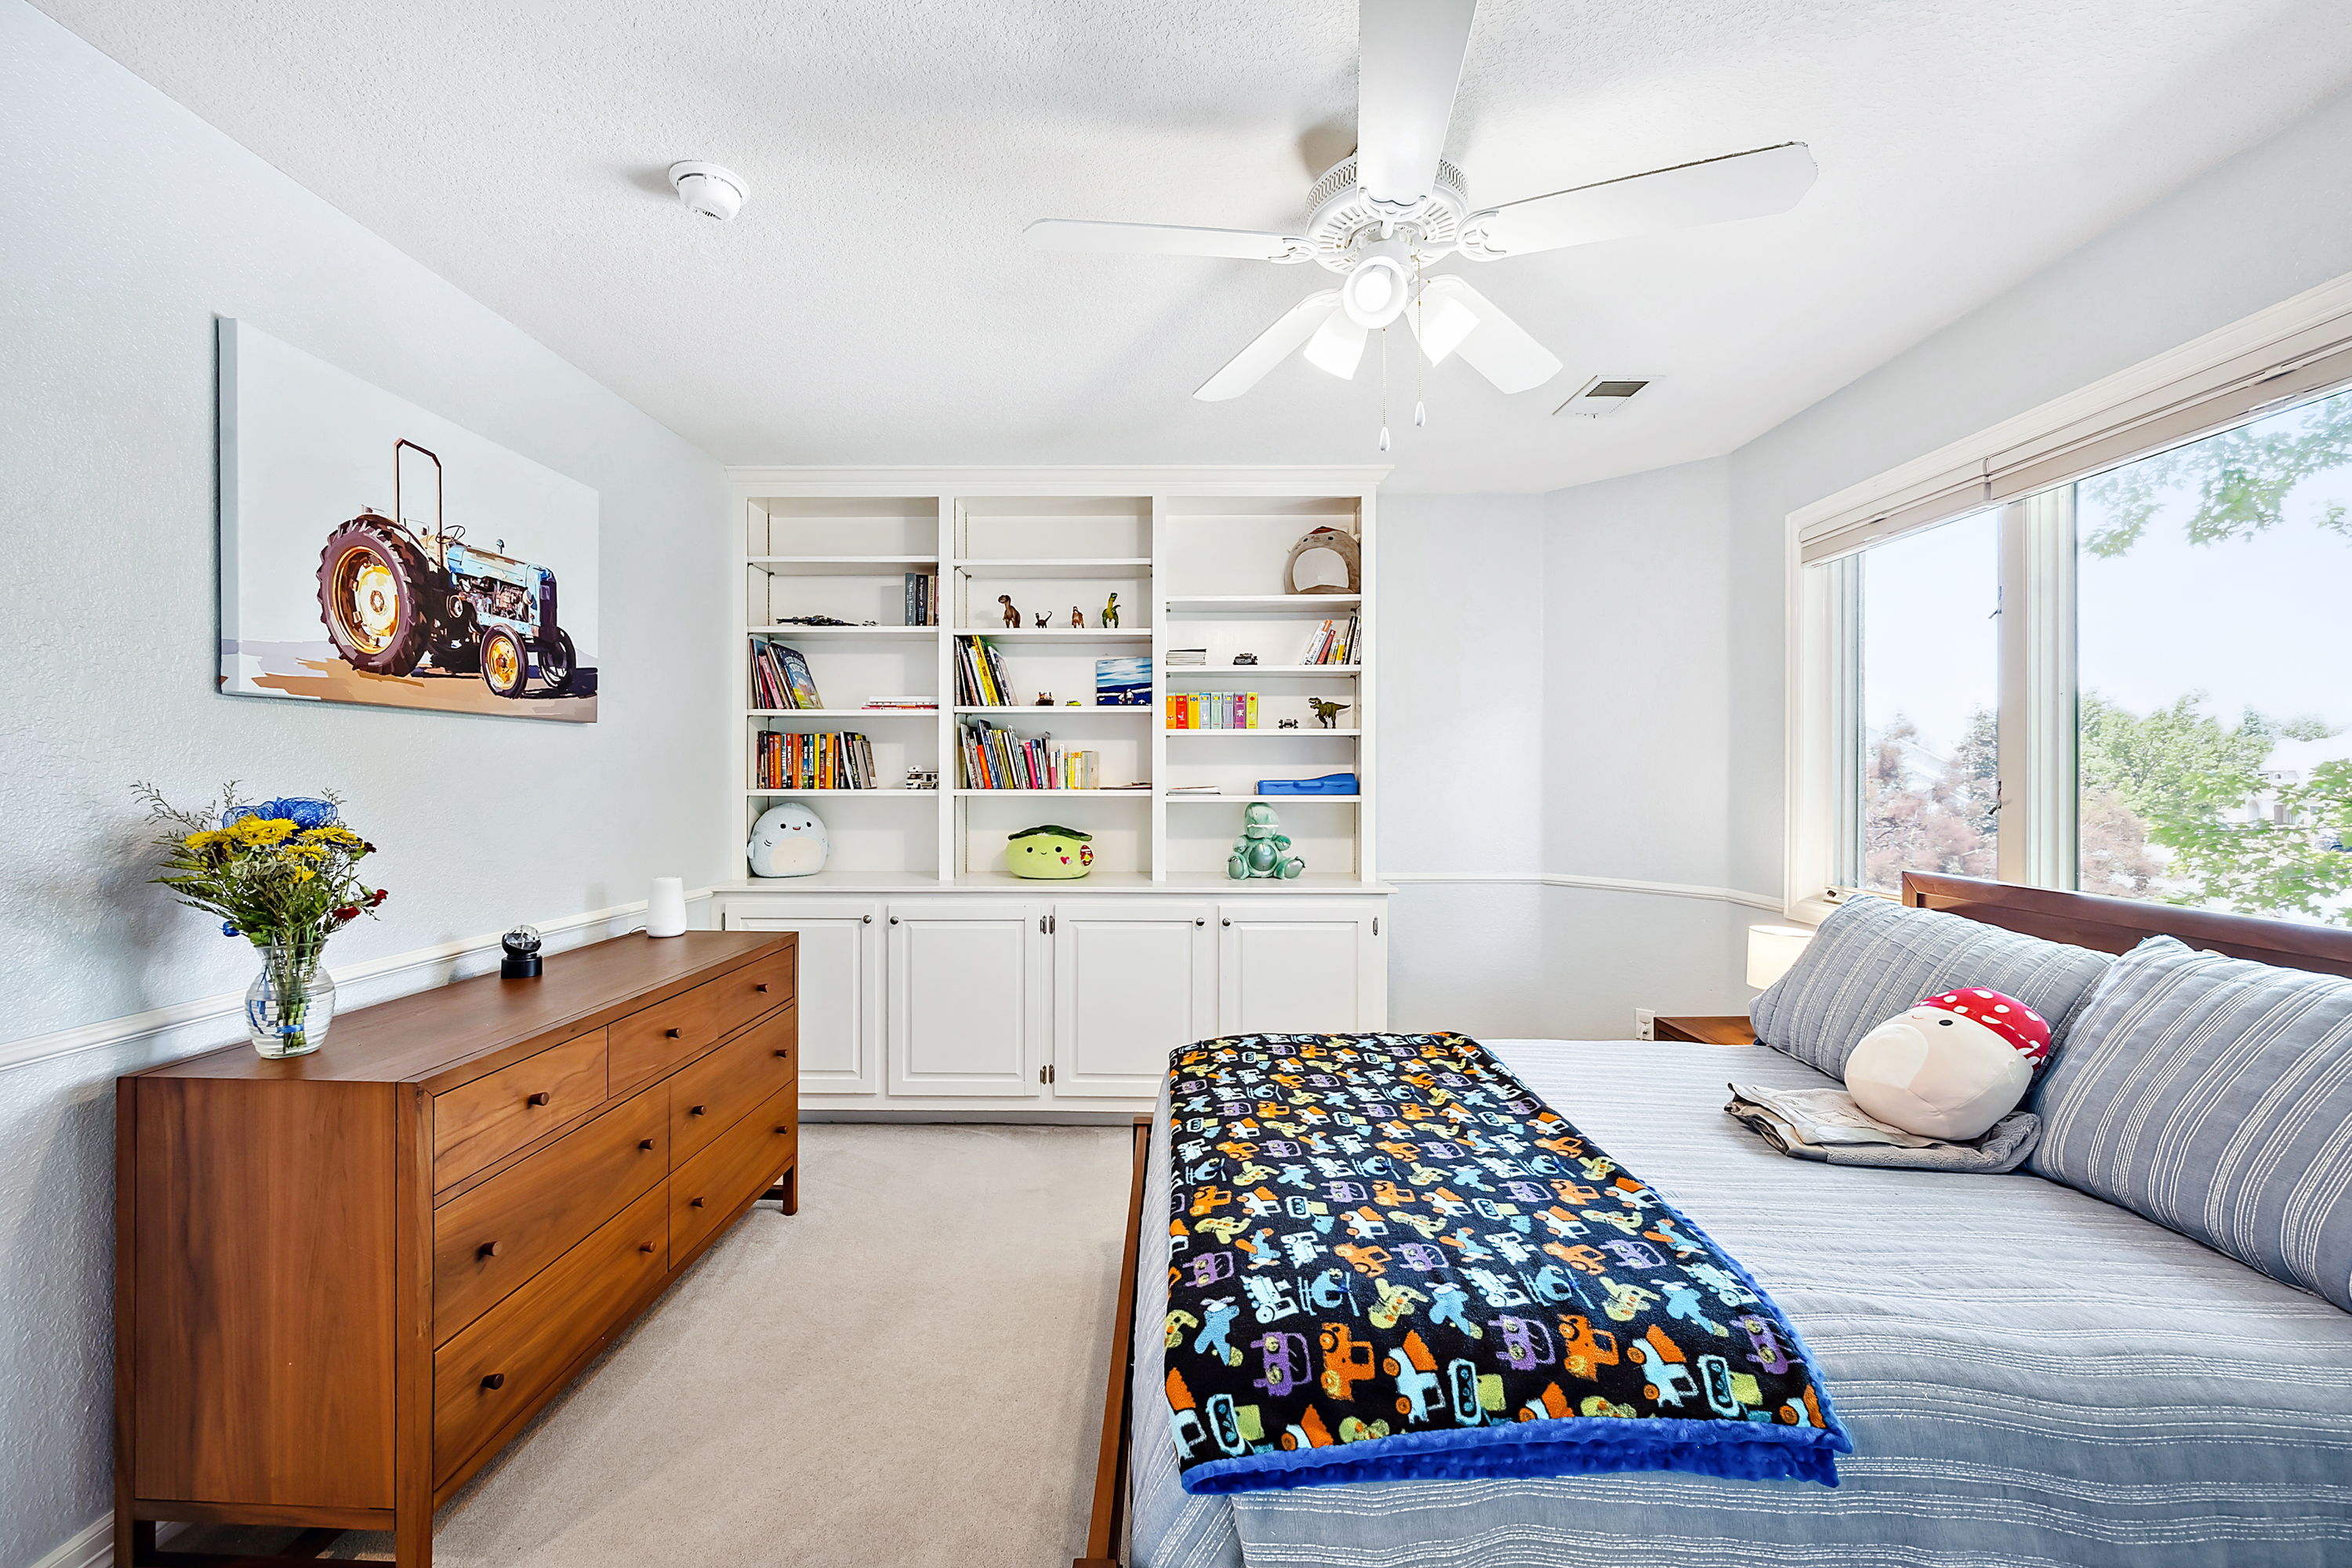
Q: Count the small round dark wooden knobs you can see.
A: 11